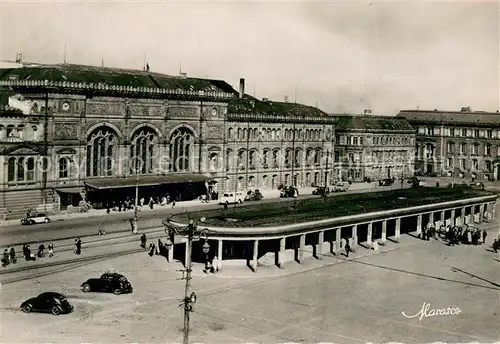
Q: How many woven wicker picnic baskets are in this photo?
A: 0